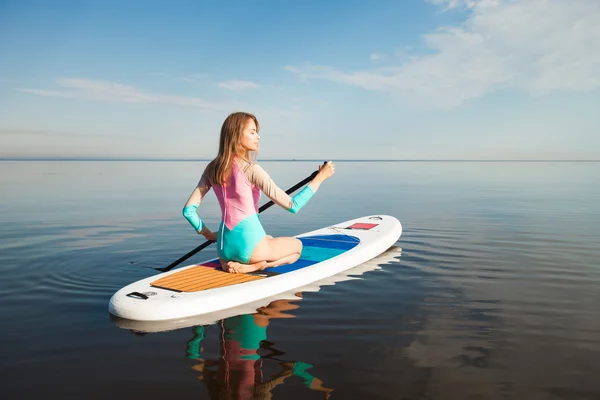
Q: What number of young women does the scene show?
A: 1